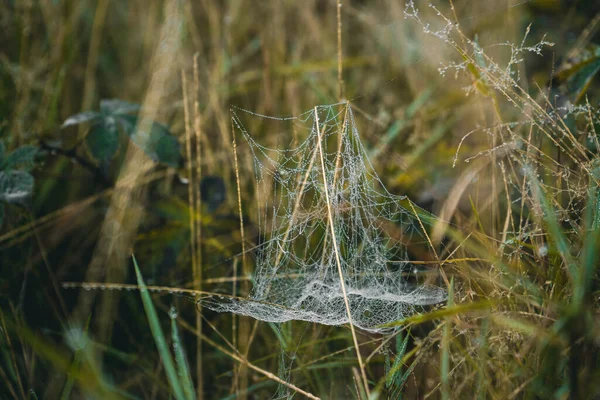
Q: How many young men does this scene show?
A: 0